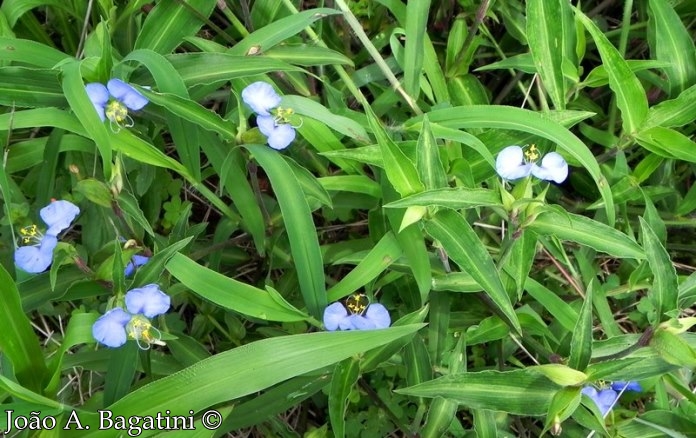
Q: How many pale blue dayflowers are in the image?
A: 8